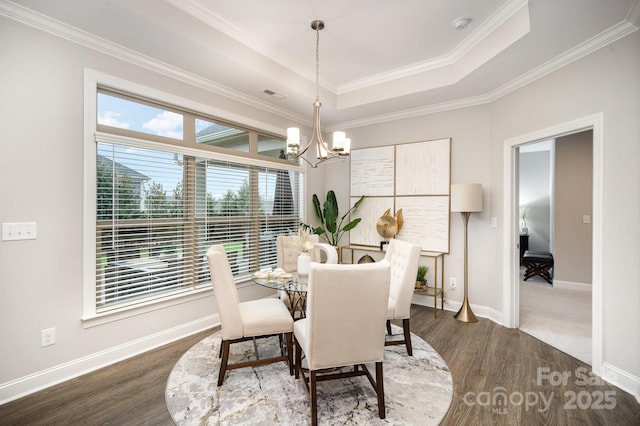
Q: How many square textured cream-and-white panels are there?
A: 4